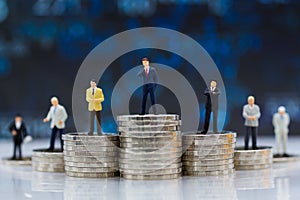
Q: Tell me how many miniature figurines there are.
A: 7